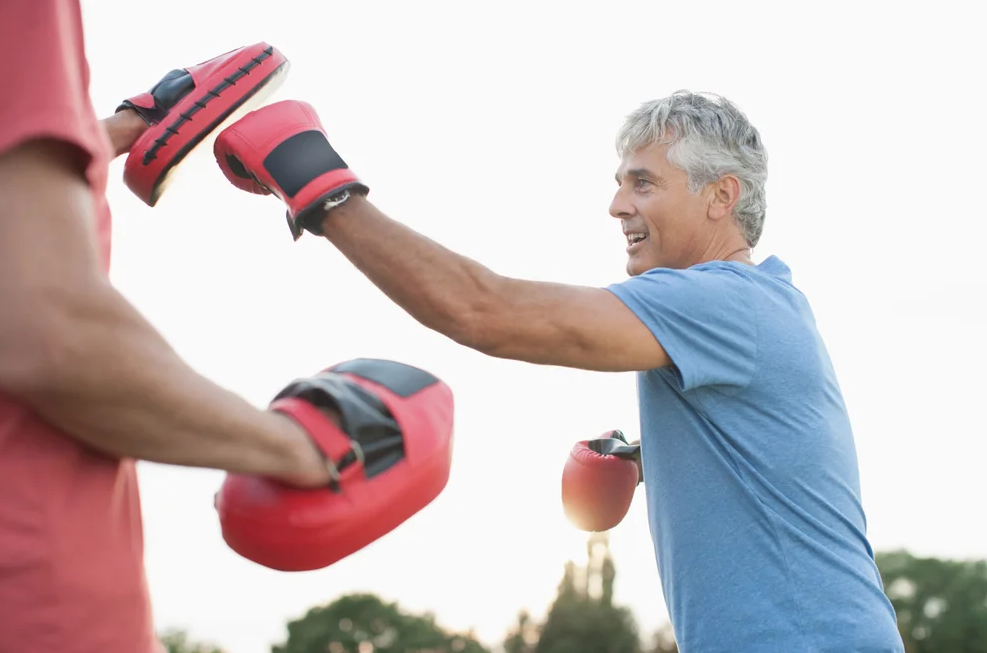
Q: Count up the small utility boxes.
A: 0